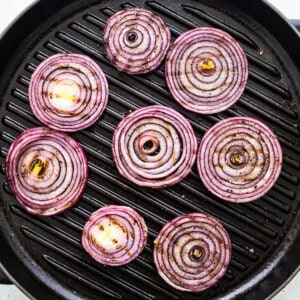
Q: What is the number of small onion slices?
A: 2